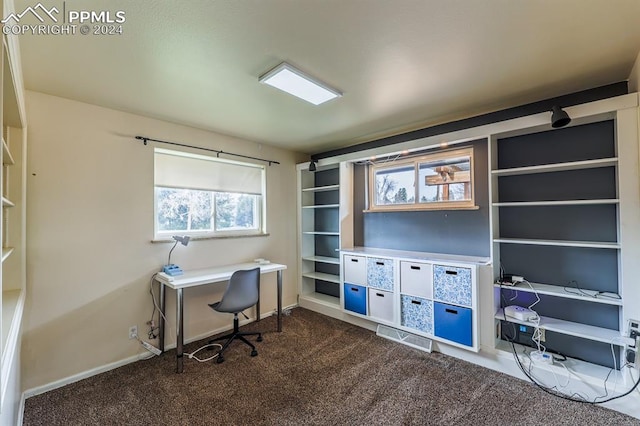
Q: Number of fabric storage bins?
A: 8